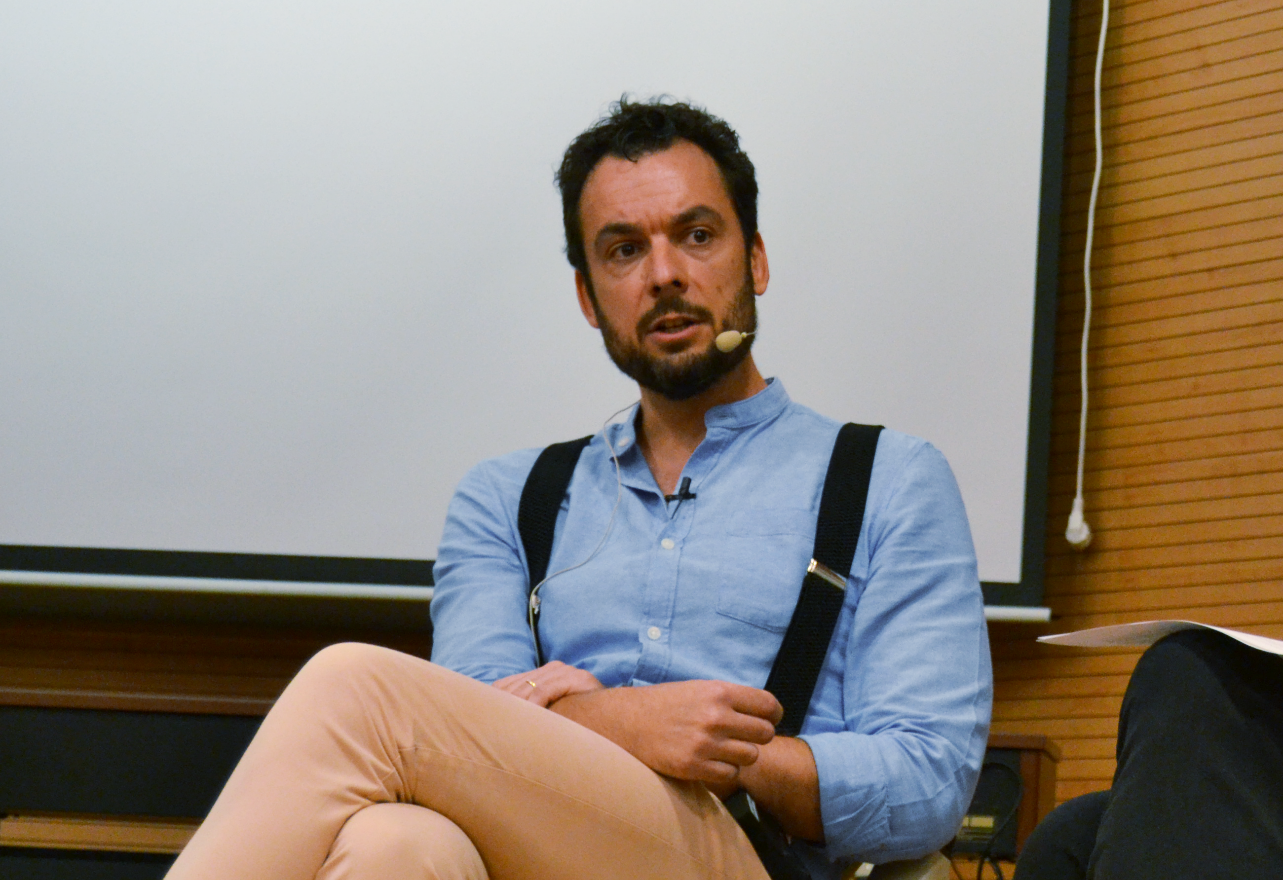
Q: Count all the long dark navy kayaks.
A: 0